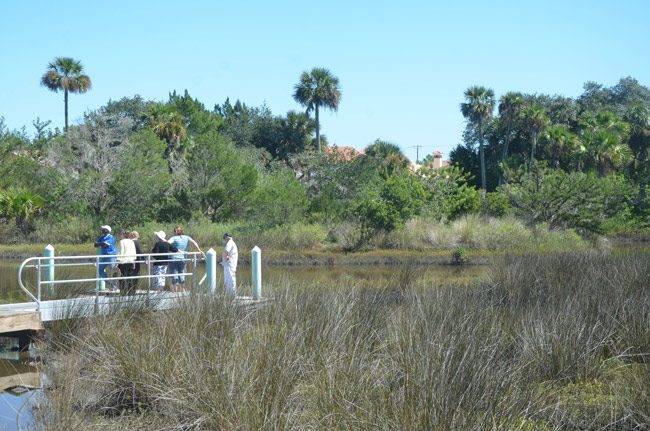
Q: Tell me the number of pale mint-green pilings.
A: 4